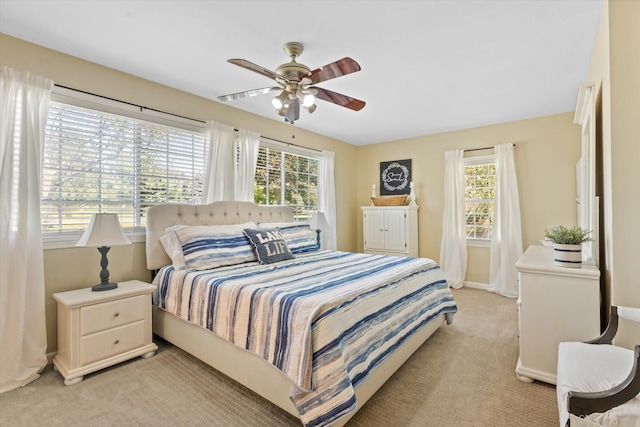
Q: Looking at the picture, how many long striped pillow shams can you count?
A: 2